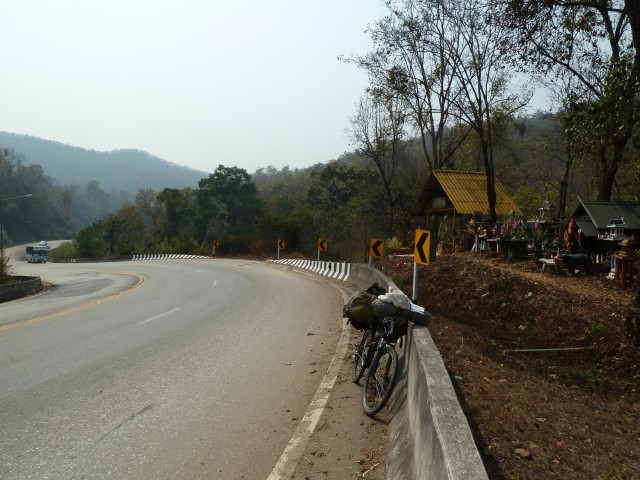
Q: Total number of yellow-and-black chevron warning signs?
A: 5